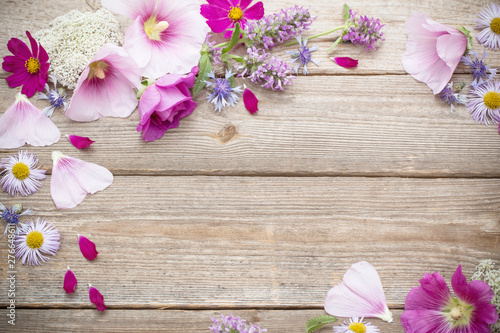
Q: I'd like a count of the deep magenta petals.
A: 6